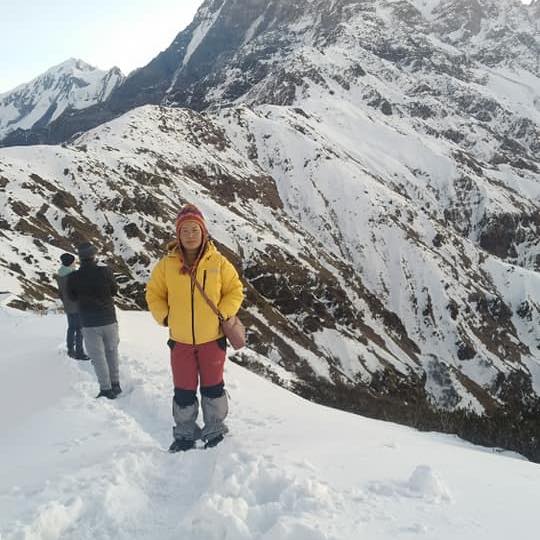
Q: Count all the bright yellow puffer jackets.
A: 1